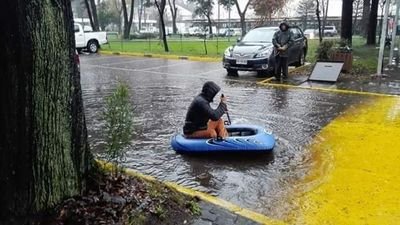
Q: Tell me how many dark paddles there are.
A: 1